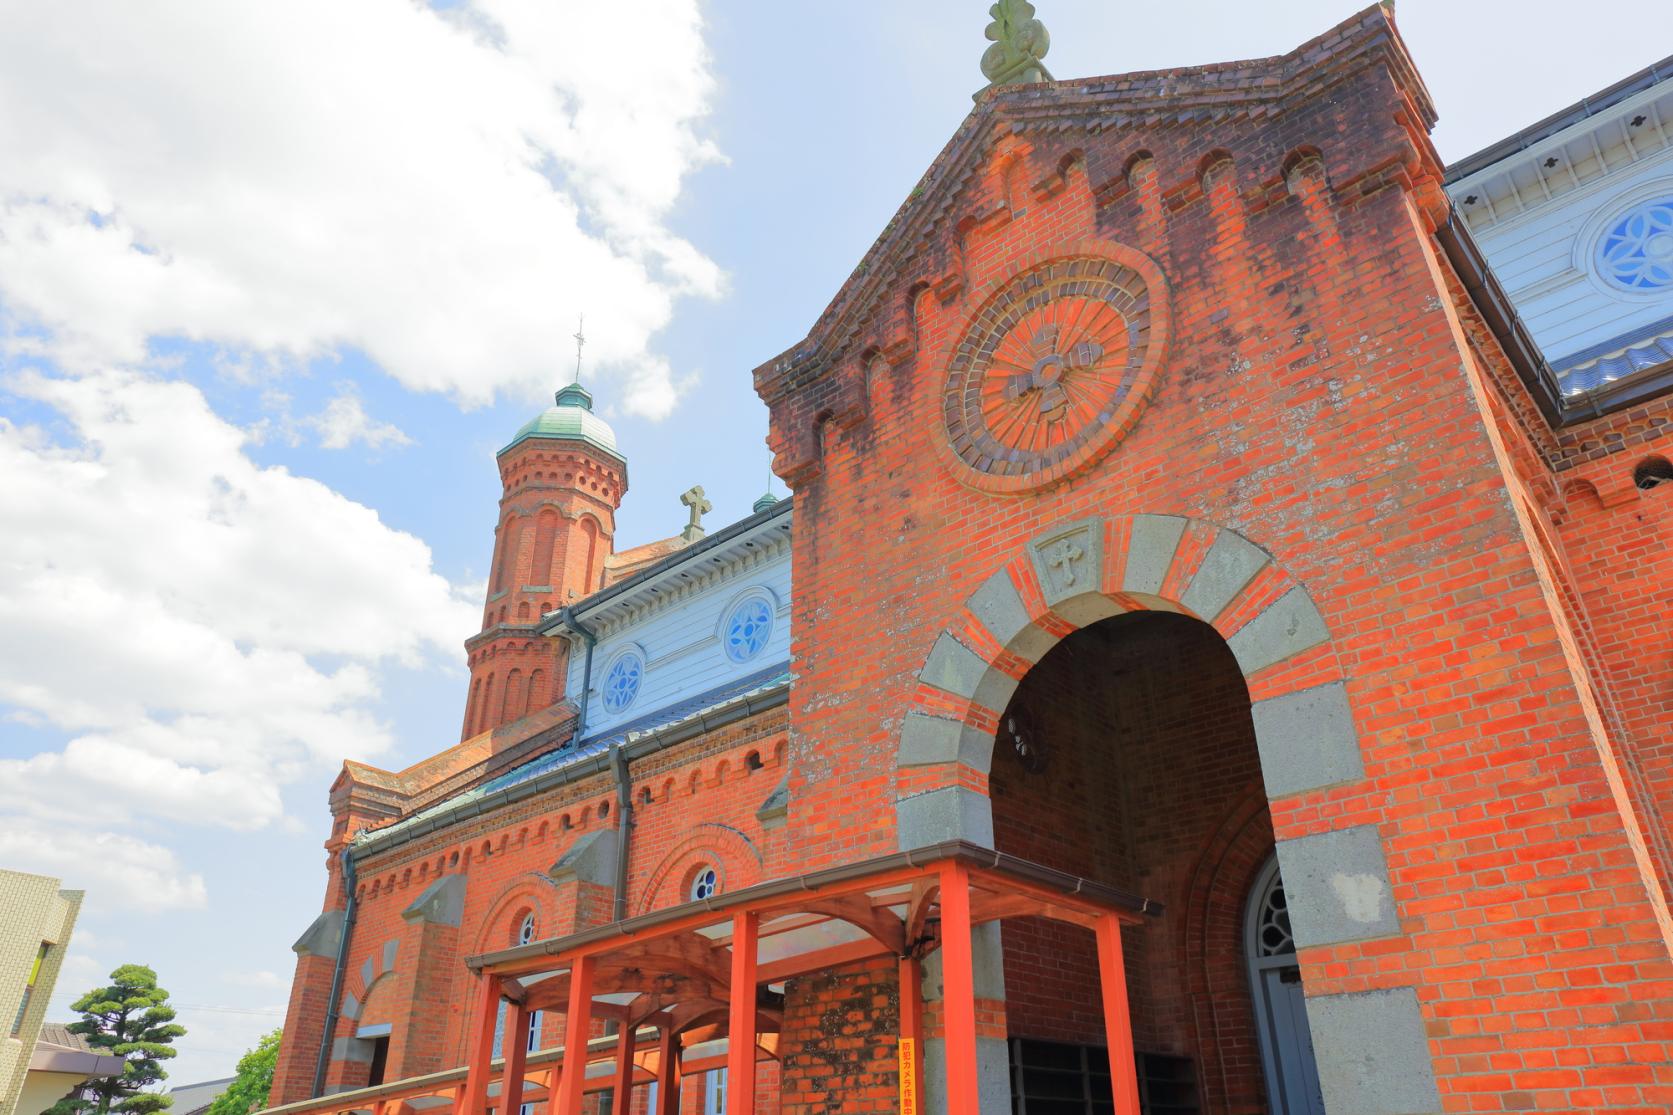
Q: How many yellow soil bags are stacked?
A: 0